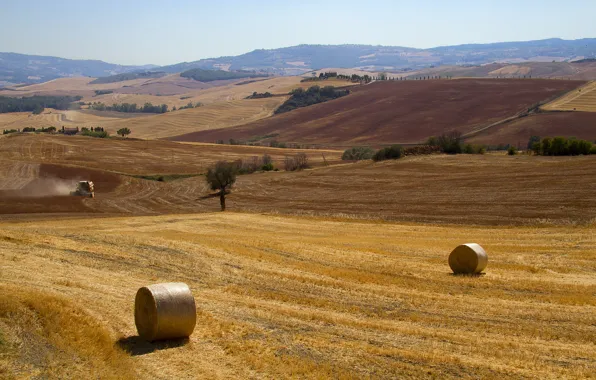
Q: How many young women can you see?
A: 0